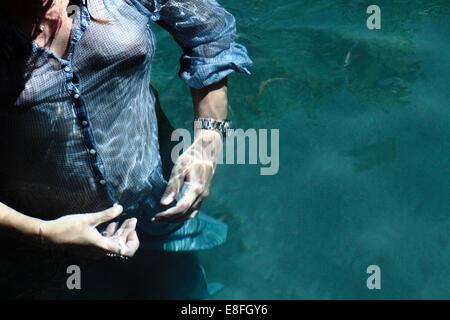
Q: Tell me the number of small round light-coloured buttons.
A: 5